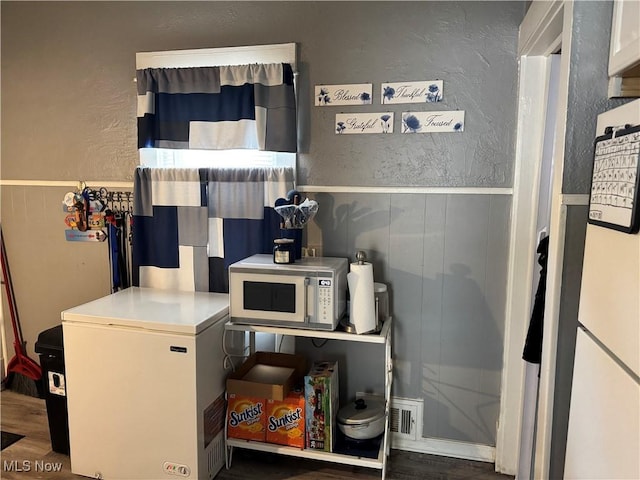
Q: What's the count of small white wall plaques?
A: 4